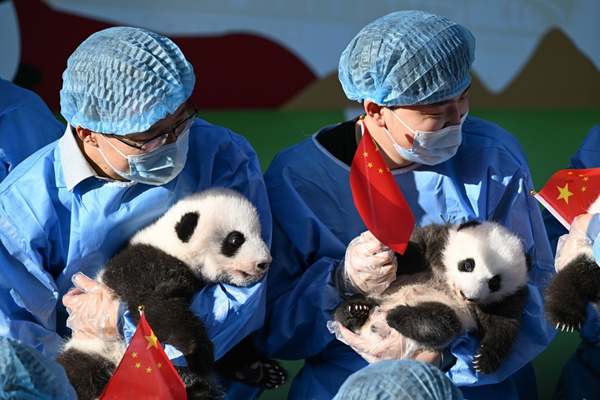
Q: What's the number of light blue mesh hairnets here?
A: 4